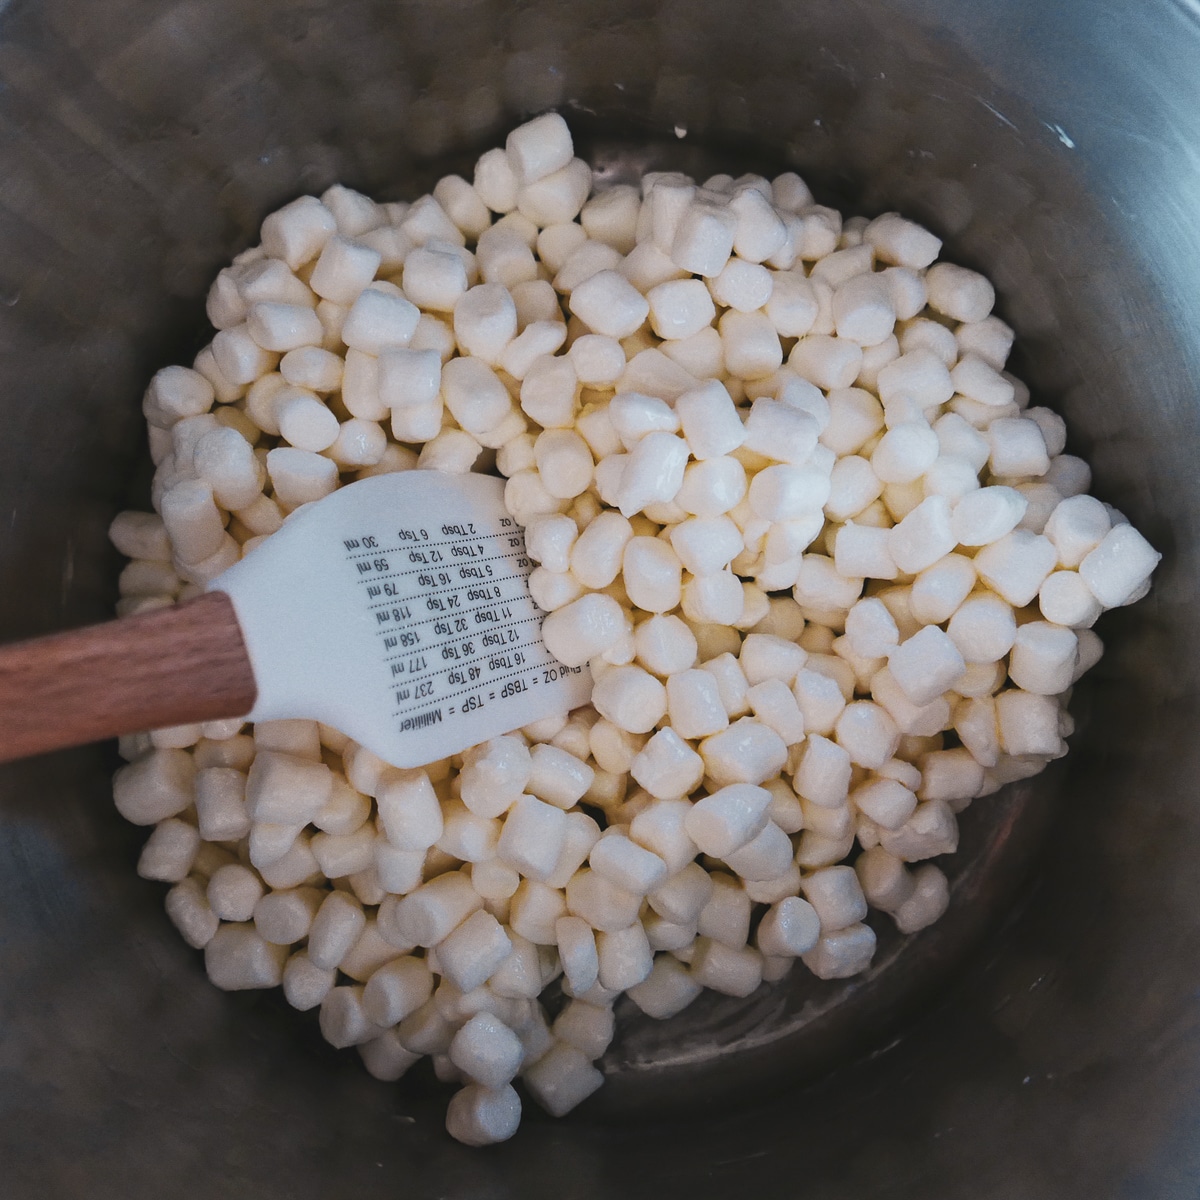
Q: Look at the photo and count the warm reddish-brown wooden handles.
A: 1